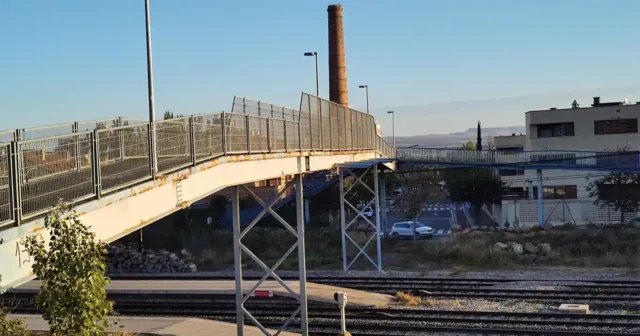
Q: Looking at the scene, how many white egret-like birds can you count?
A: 0